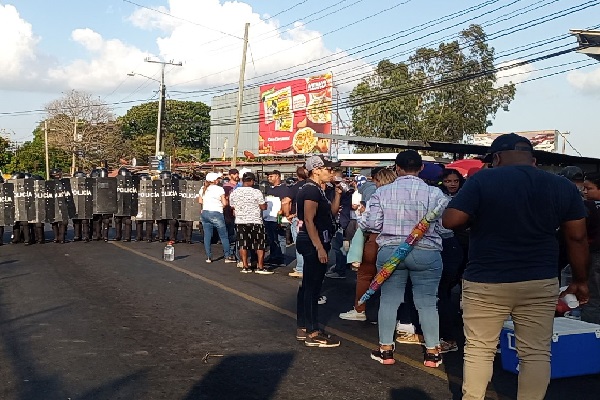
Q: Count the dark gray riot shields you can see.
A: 10